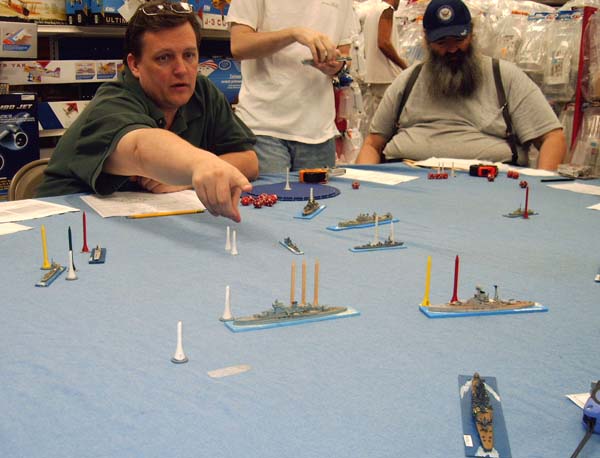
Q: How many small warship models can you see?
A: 10